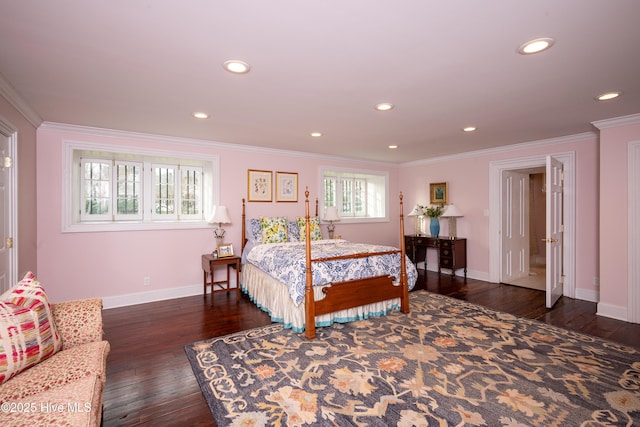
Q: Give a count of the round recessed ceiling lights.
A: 8